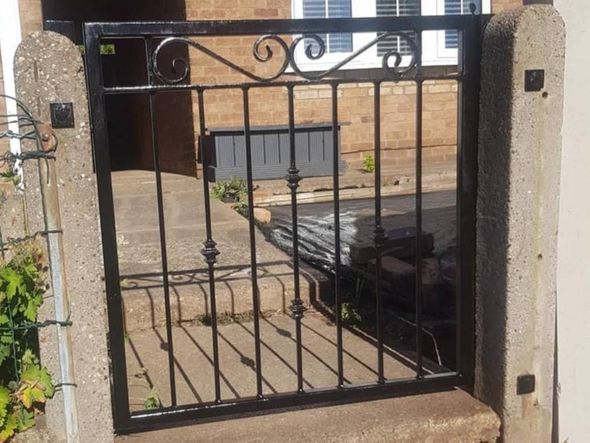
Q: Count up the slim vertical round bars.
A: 7